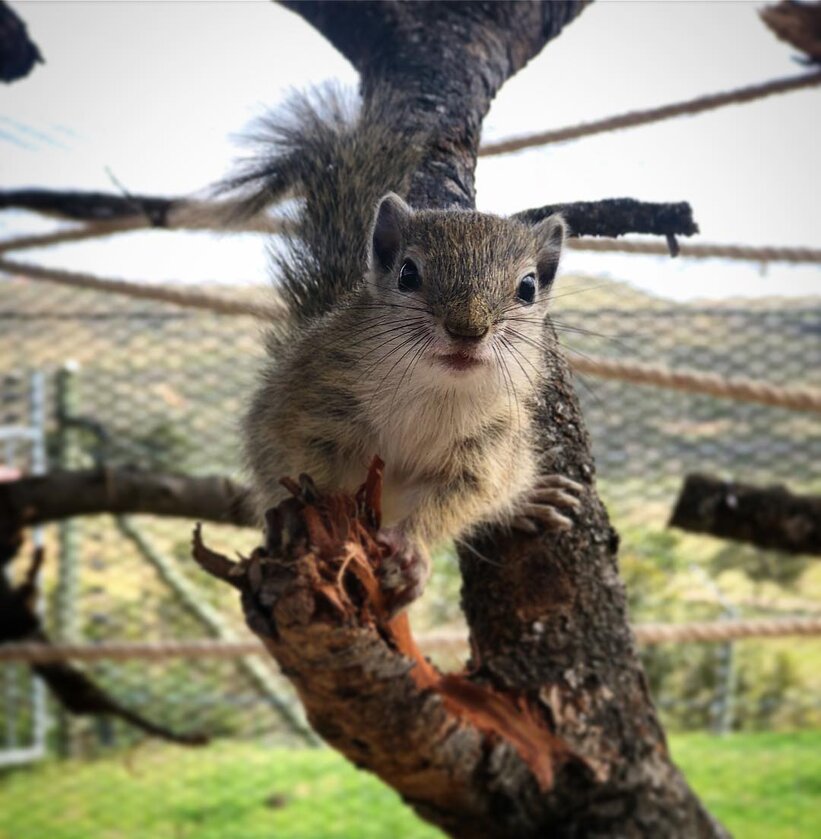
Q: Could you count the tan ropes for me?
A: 4